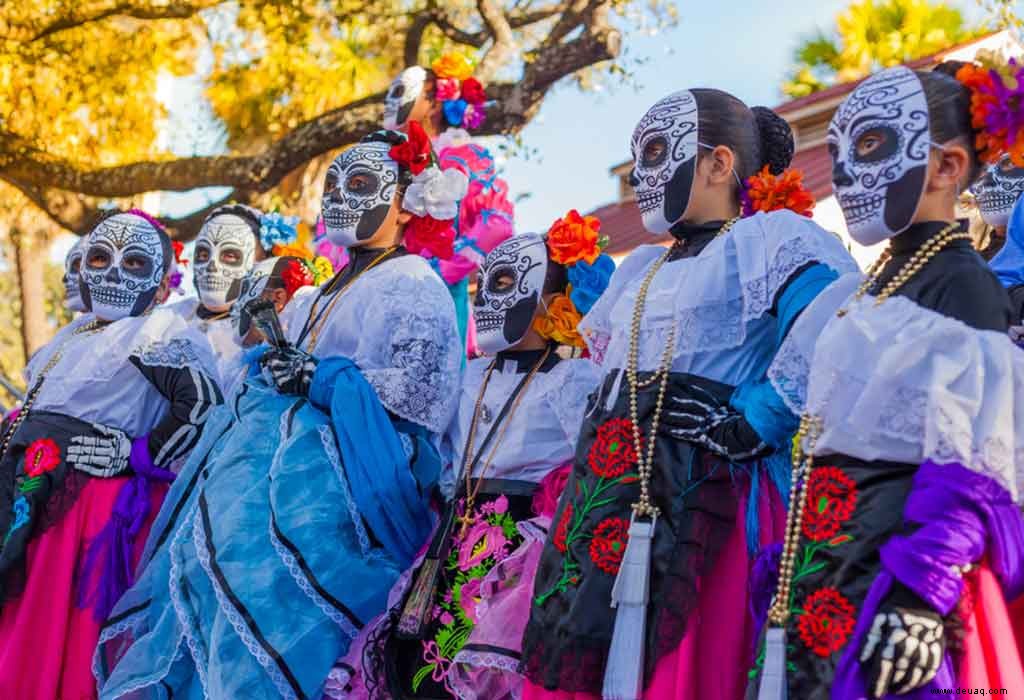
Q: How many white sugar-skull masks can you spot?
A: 10